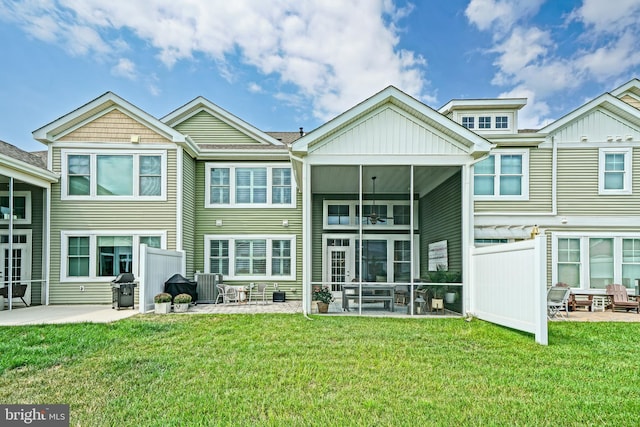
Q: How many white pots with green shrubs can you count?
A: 2